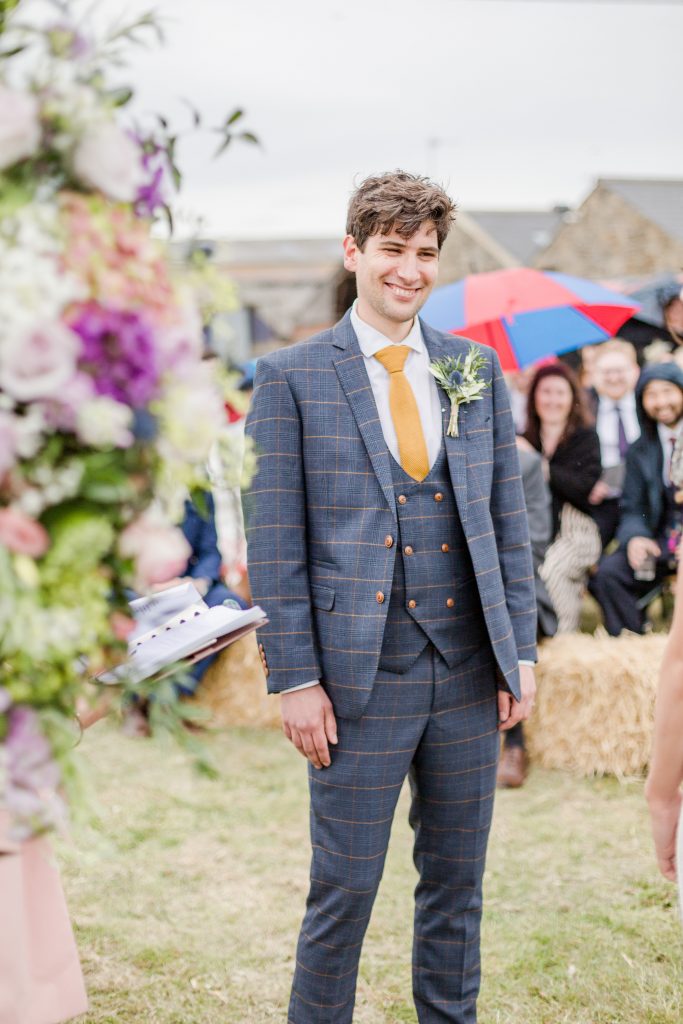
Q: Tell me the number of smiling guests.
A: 3